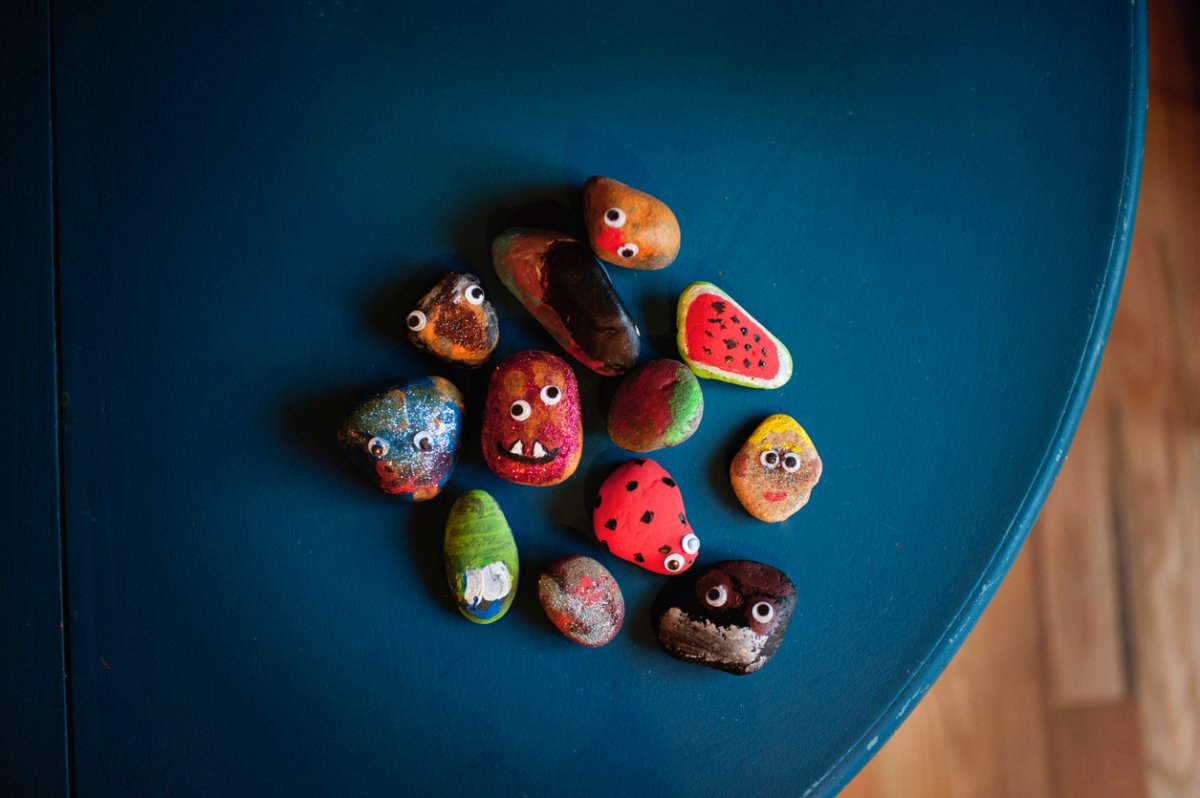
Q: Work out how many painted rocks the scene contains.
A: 12